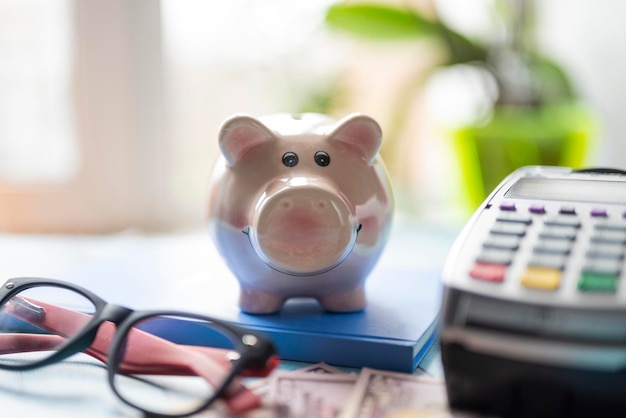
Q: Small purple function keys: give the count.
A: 4